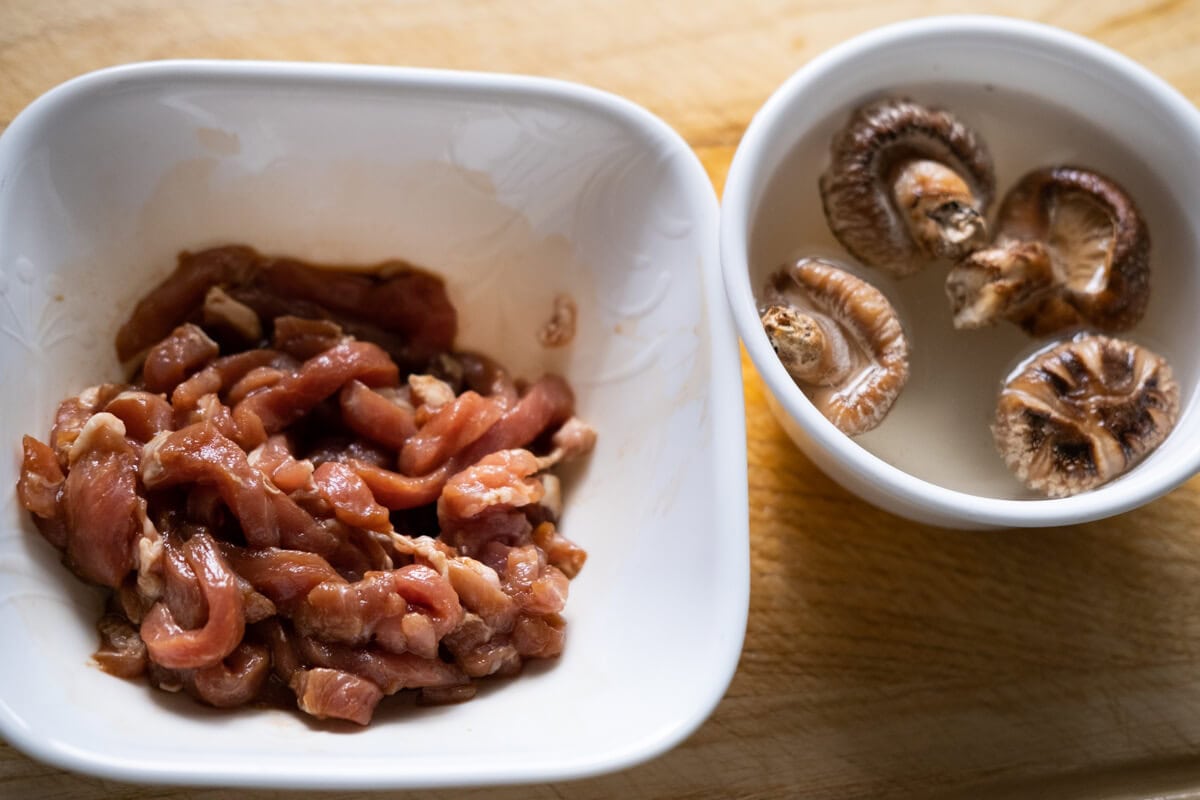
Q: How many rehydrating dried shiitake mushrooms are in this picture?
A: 4